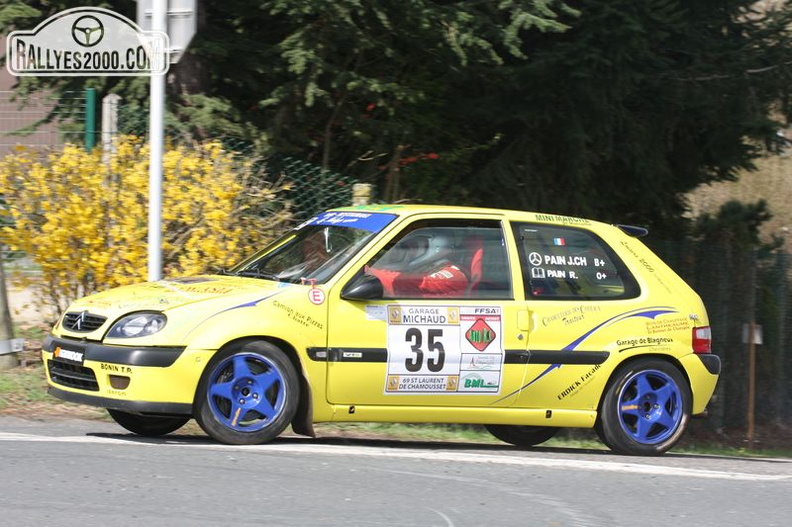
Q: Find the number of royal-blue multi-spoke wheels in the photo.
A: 2